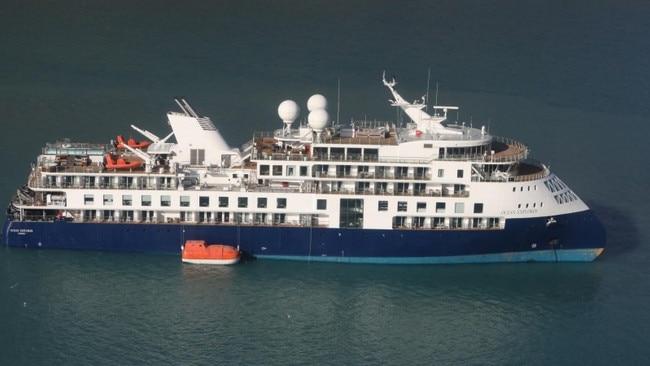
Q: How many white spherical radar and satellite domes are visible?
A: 3